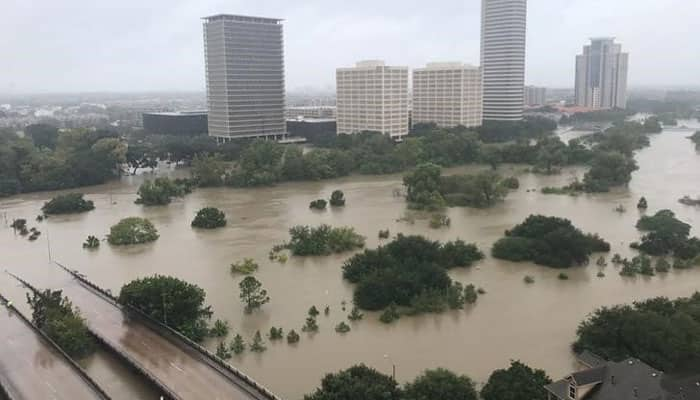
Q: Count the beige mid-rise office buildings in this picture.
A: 2